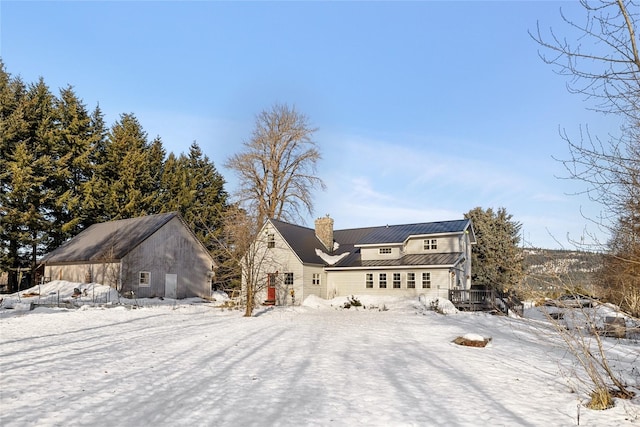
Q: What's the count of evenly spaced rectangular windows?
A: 5